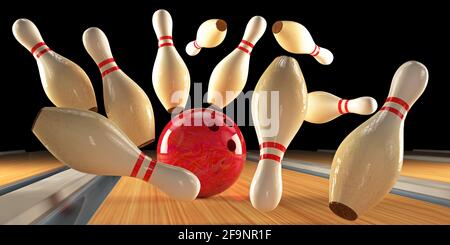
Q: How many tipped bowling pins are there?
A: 10